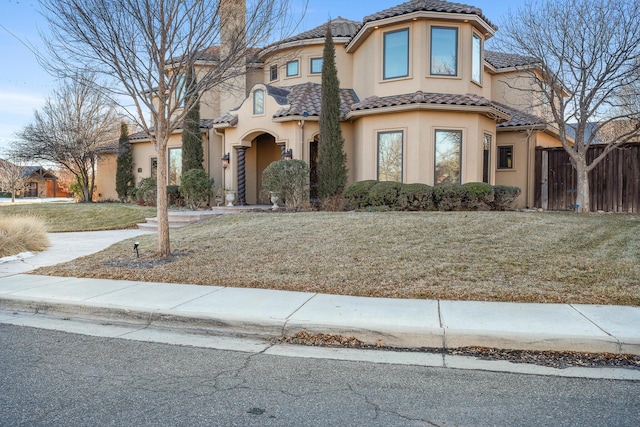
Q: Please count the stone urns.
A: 2